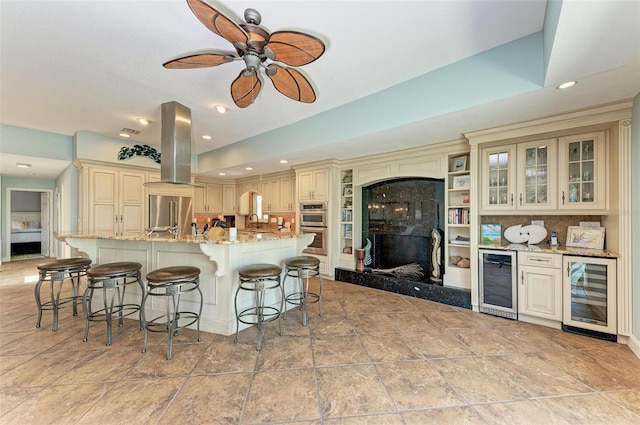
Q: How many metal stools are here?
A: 5